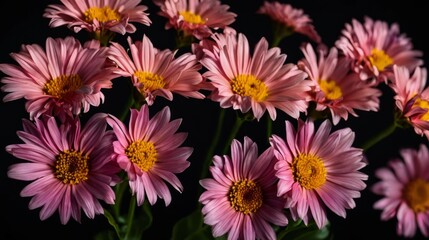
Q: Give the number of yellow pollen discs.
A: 13